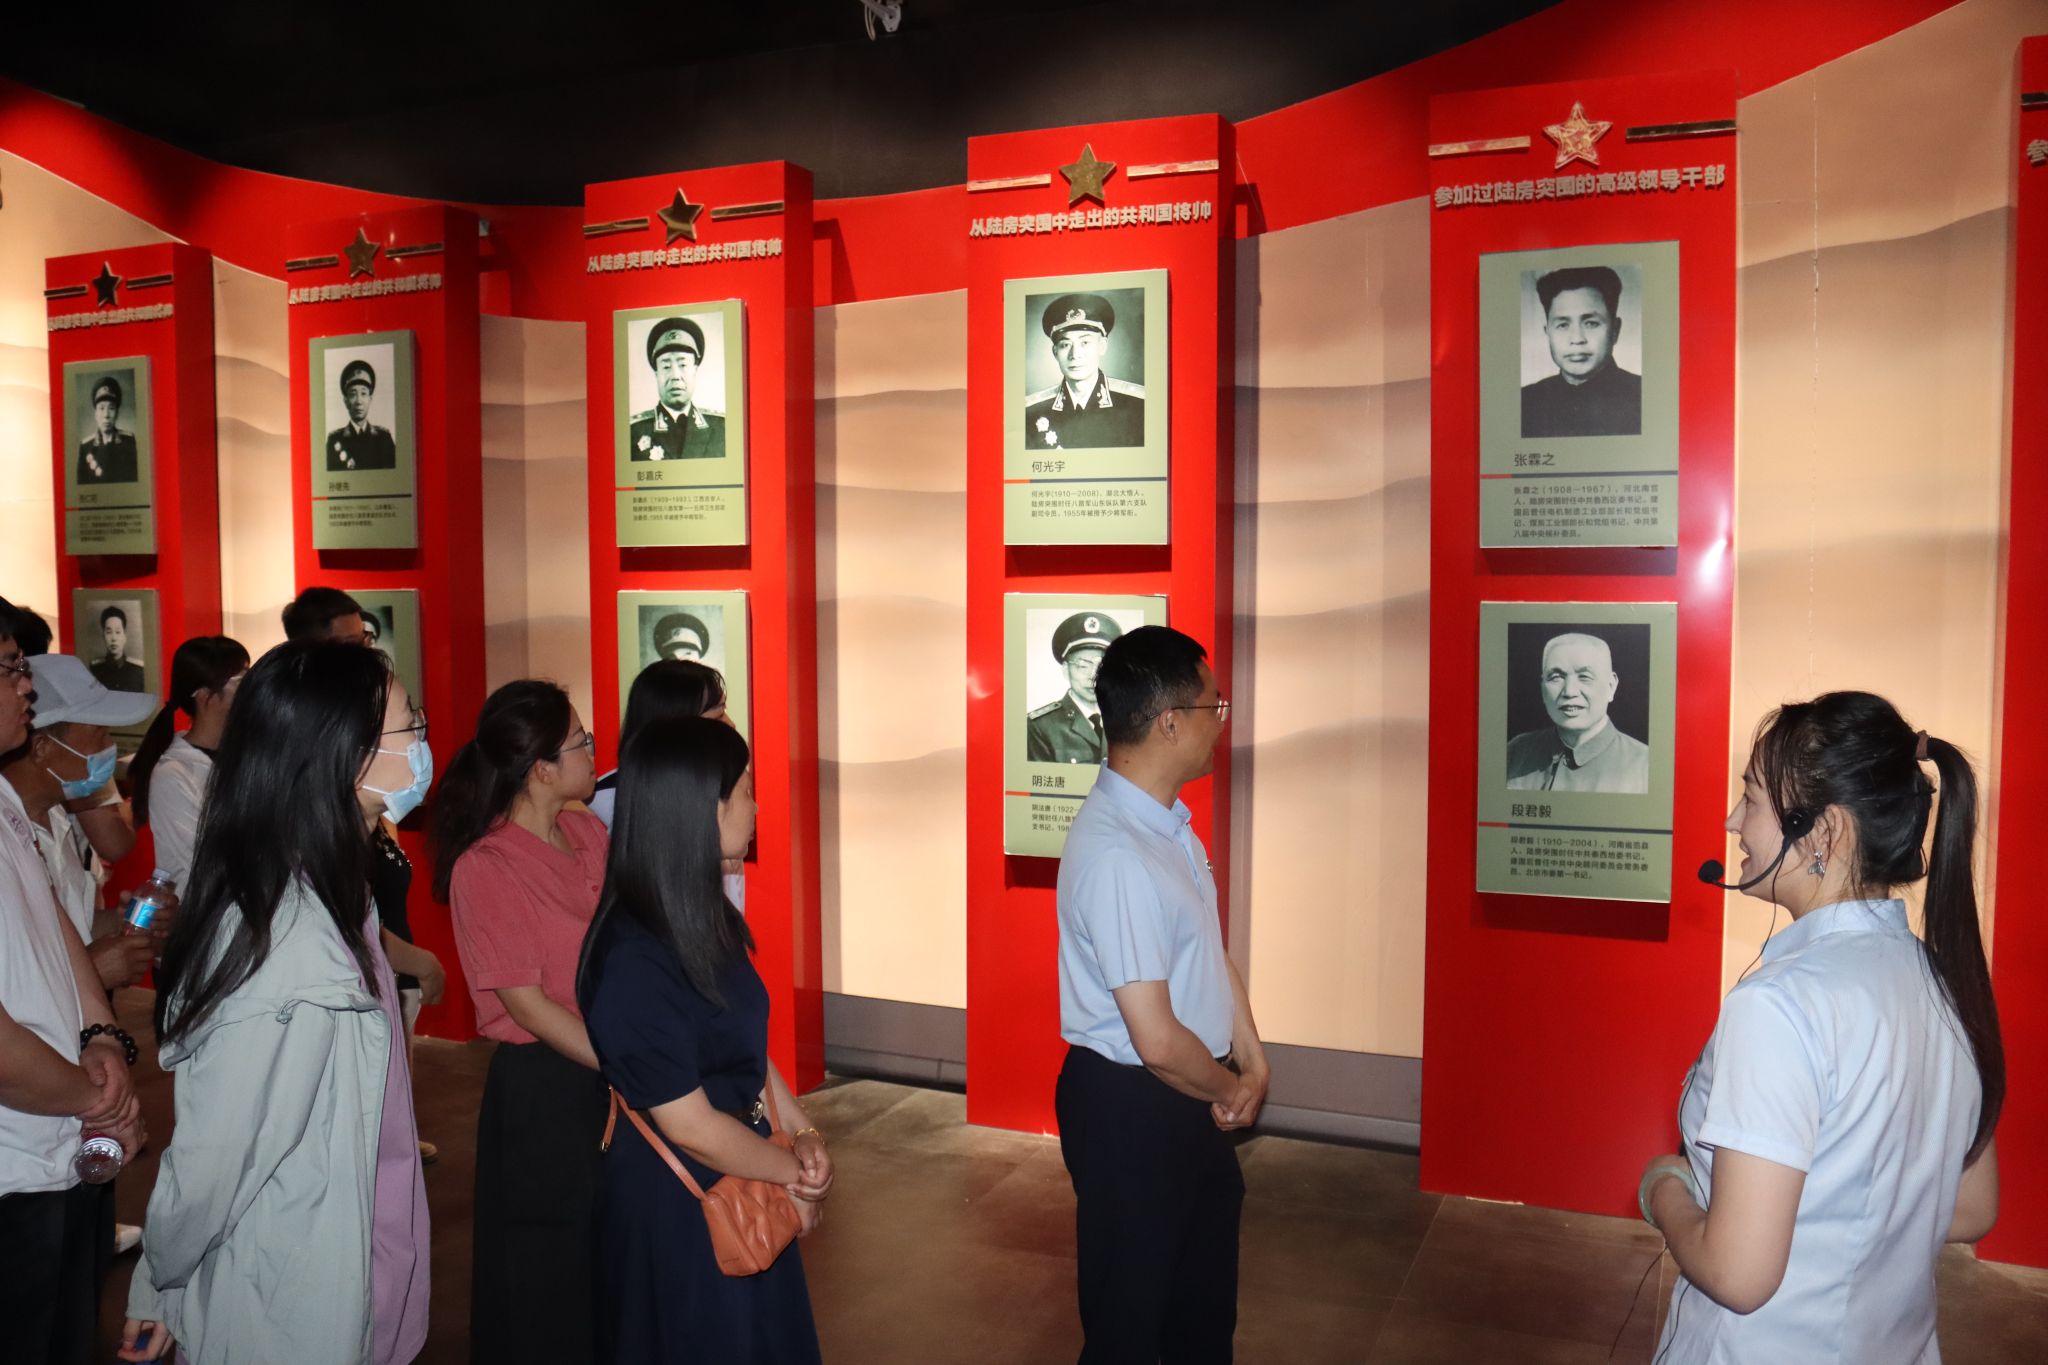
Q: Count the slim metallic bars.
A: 11